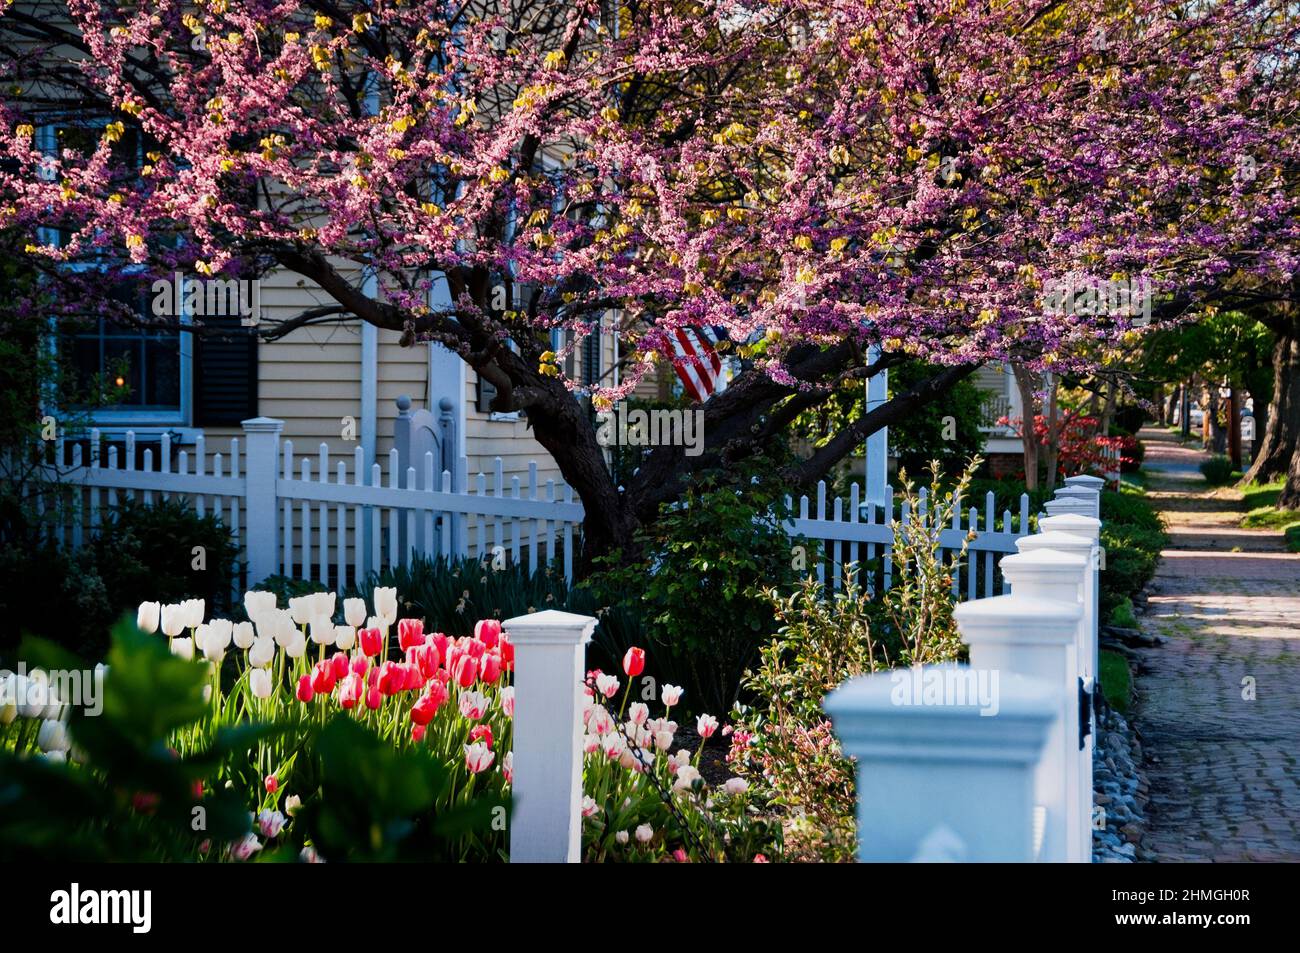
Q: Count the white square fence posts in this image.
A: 10